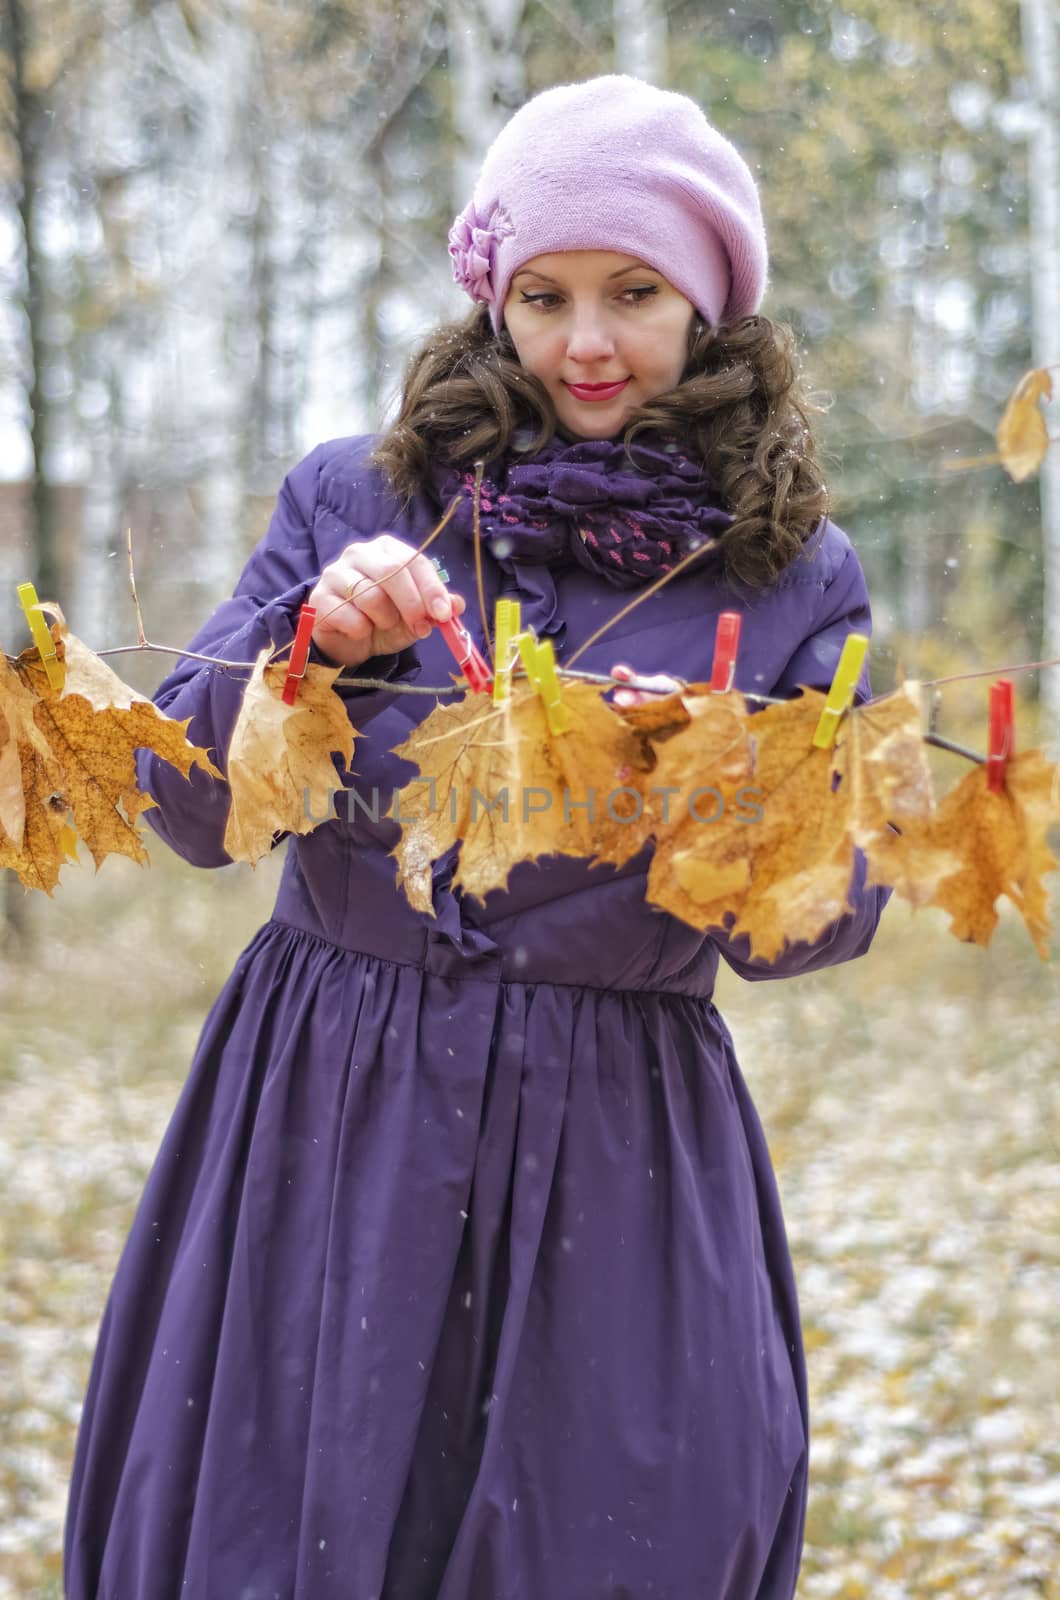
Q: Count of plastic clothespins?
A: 8